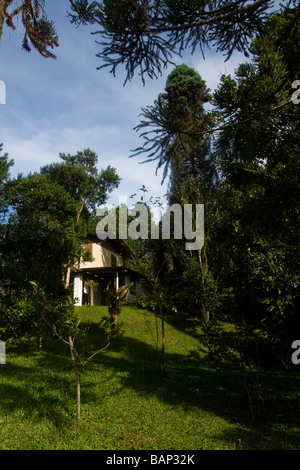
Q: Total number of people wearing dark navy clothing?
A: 0